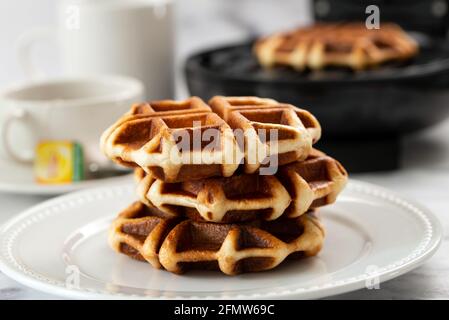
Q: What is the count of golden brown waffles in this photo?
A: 4